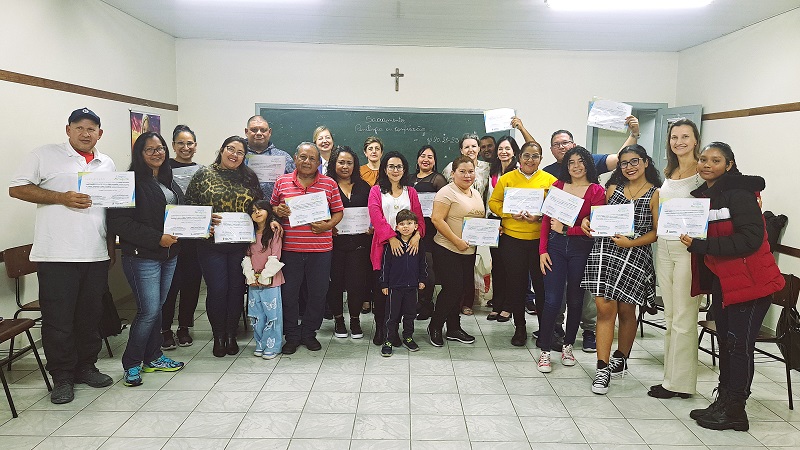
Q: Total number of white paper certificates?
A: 15